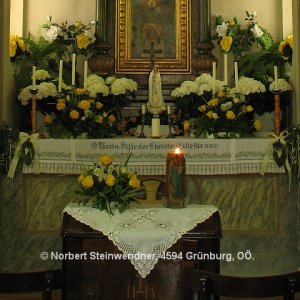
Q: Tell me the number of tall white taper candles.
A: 8